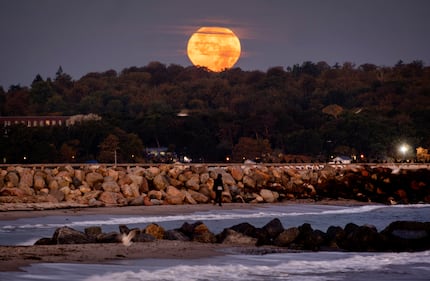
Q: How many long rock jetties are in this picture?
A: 2